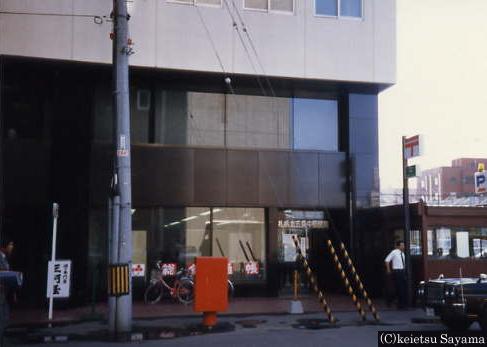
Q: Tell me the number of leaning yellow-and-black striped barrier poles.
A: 3